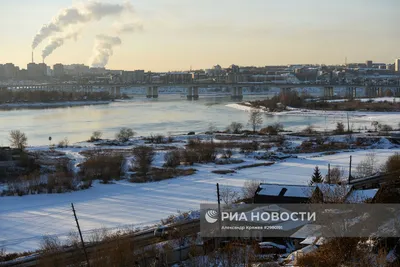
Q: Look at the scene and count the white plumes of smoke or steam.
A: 3